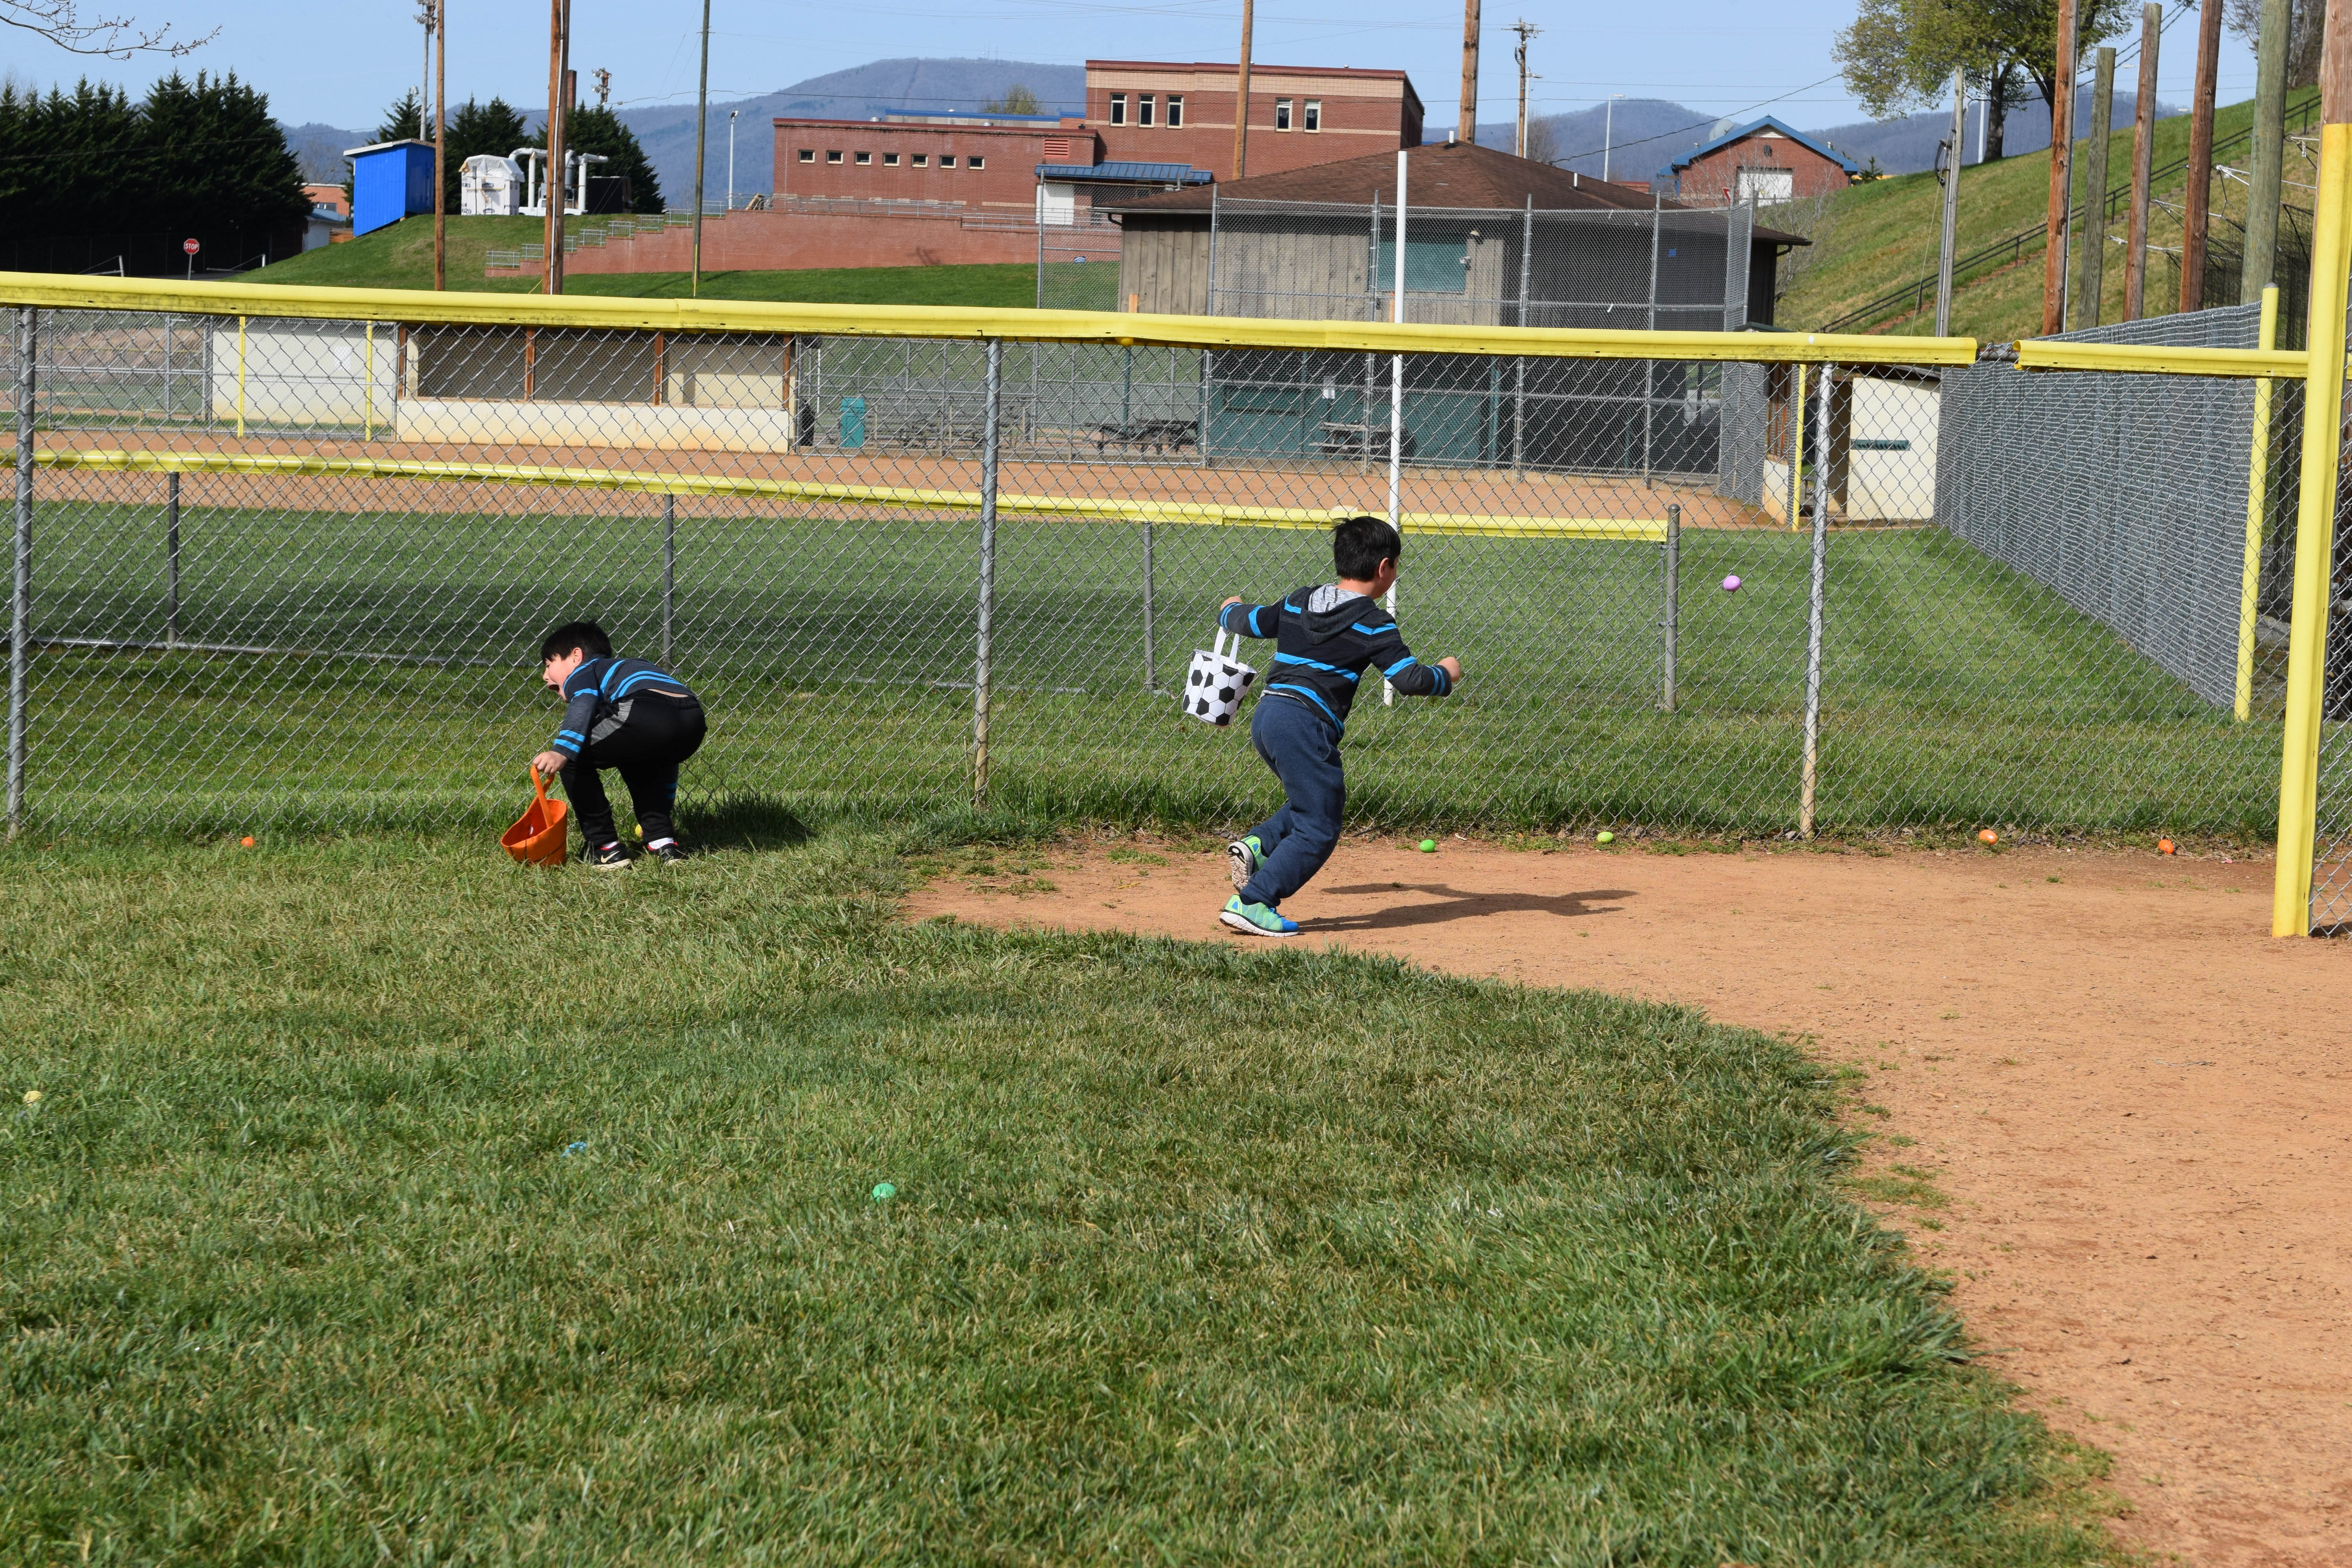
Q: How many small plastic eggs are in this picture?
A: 10